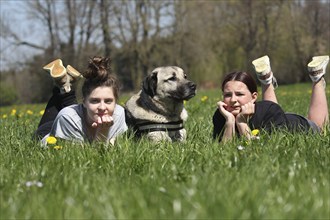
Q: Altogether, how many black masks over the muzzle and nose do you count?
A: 1